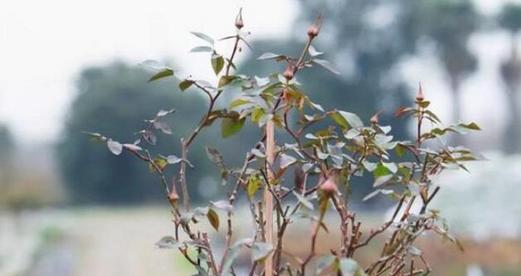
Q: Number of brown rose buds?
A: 7